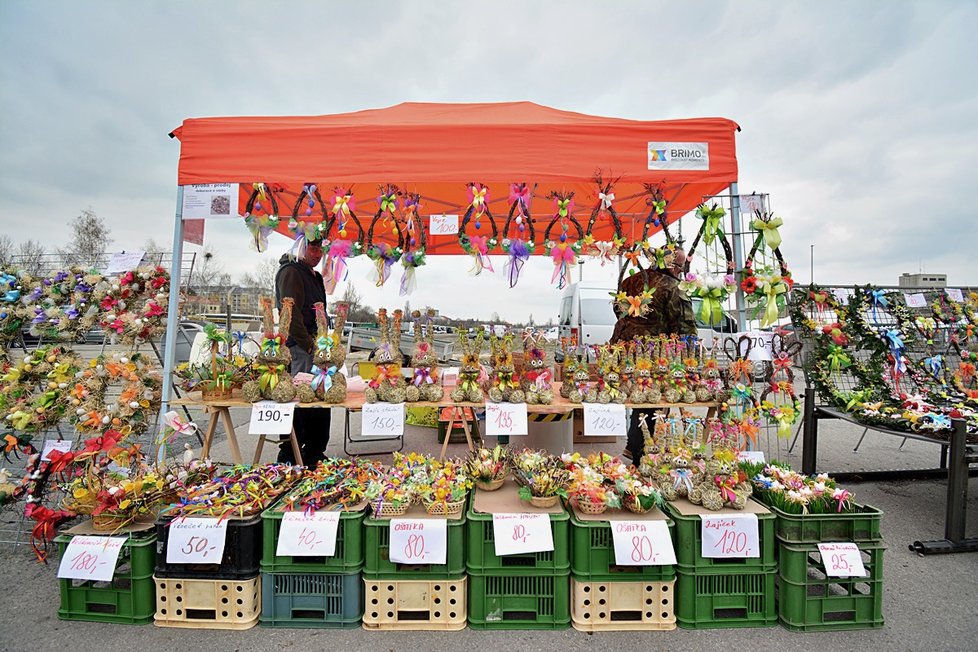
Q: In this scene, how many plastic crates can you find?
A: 15